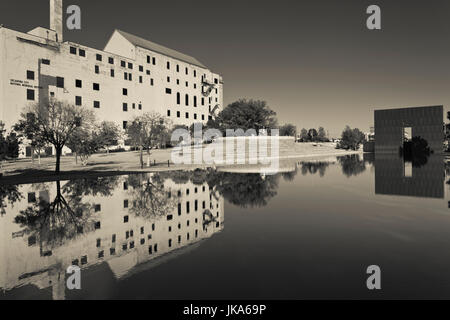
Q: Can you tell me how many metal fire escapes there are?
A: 2